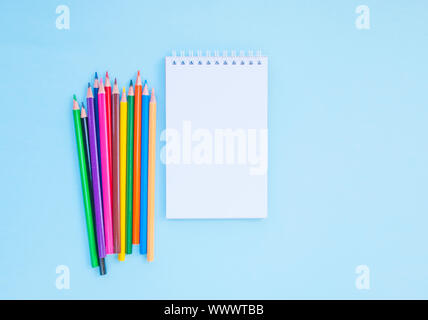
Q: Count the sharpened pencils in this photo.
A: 12